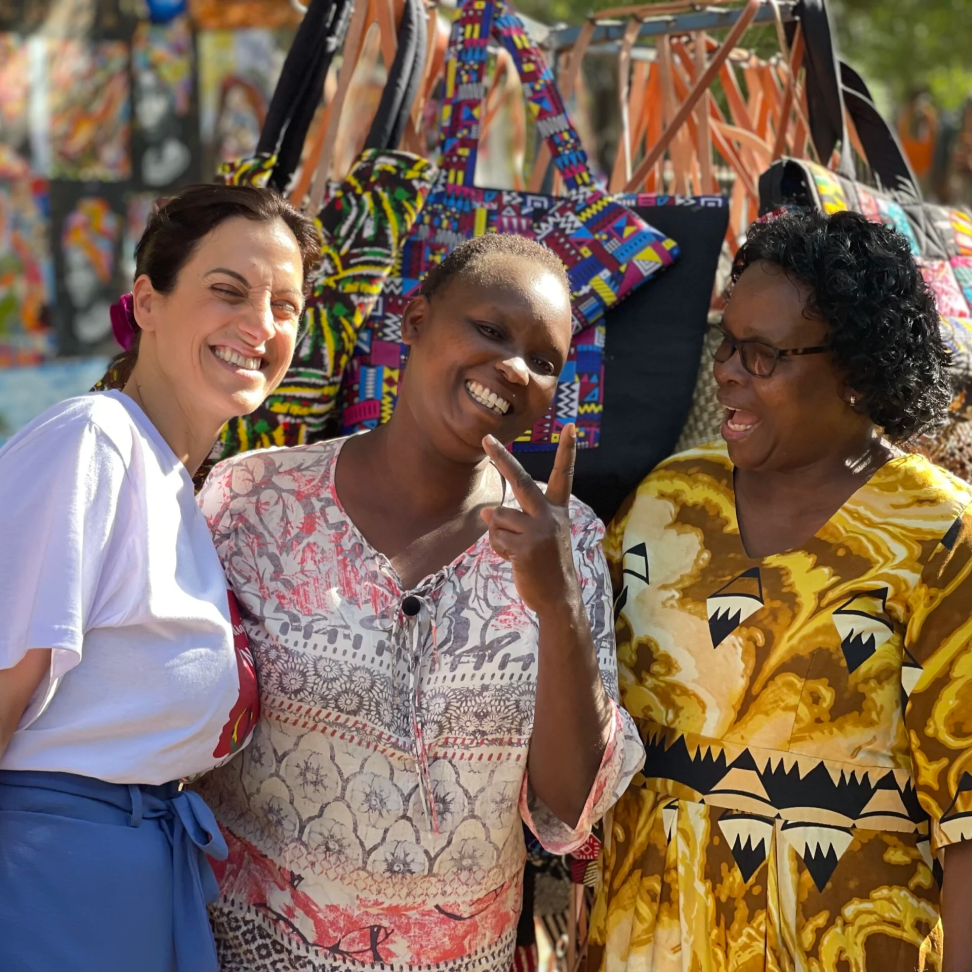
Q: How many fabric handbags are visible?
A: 3